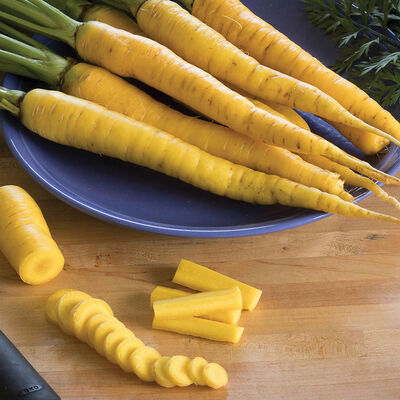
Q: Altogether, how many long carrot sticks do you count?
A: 4